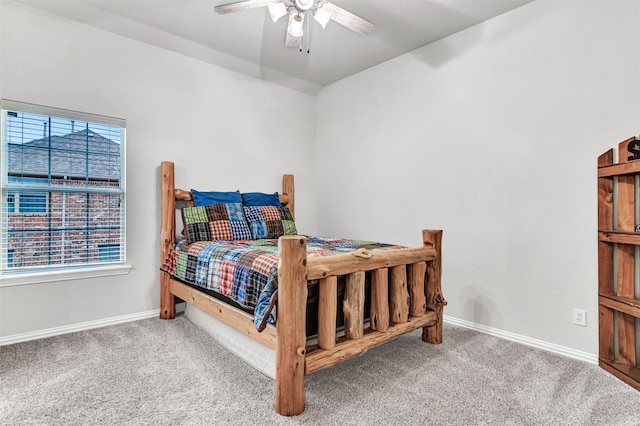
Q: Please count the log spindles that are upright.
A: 5